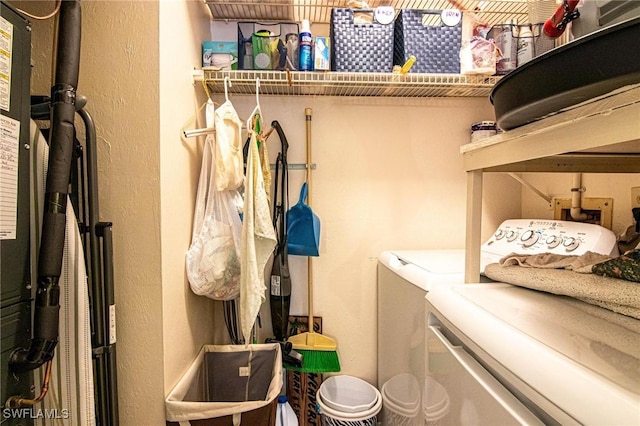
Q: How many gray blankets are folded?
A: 1